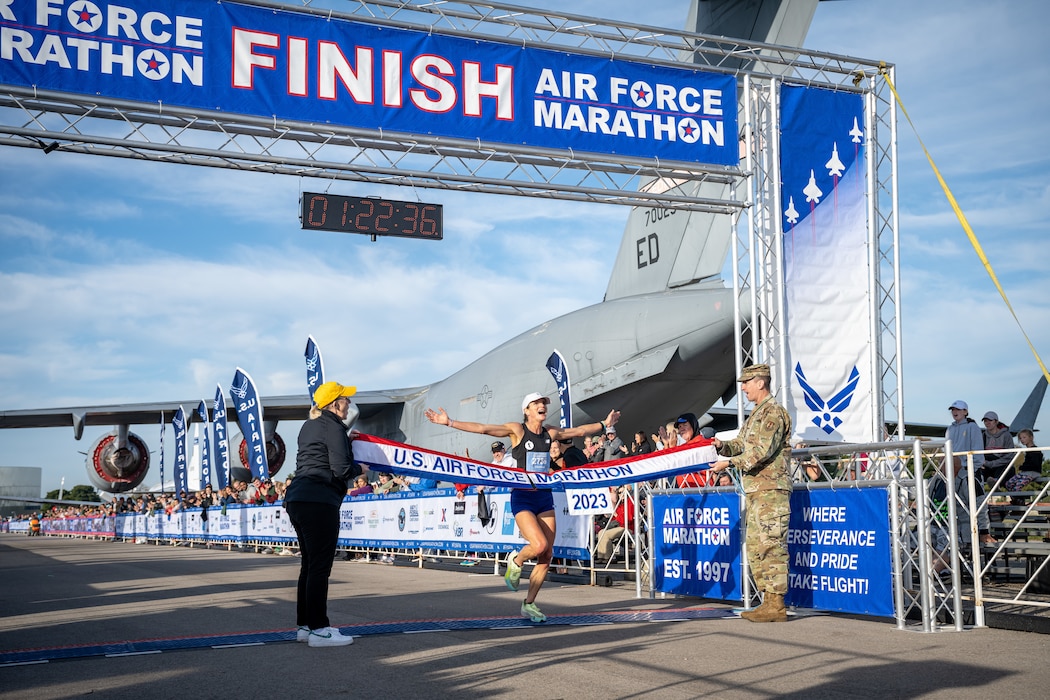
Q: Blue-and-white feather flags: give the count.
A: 7